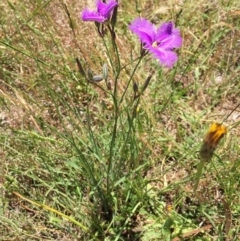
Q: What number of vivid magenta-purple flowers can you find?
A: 2